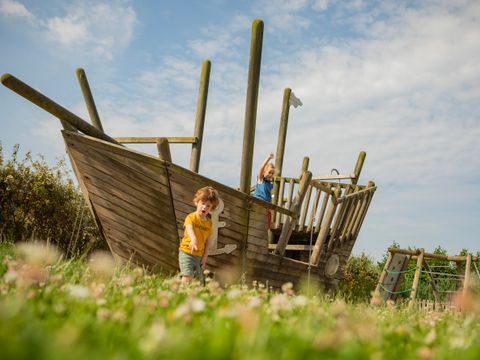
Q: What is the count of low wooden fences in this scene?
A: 1